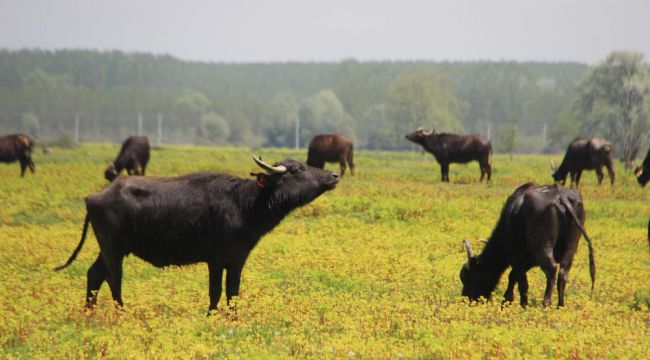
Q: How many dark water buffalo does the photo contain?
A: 8